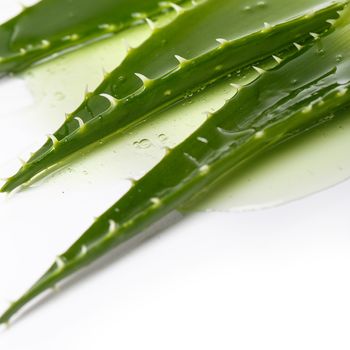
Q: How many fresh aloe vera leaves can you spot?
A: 3